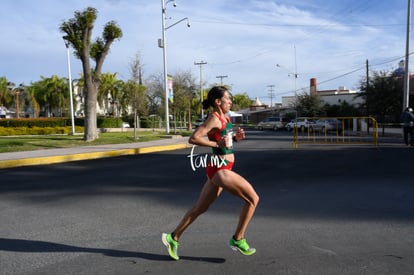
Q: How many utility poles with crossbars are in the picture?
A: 3